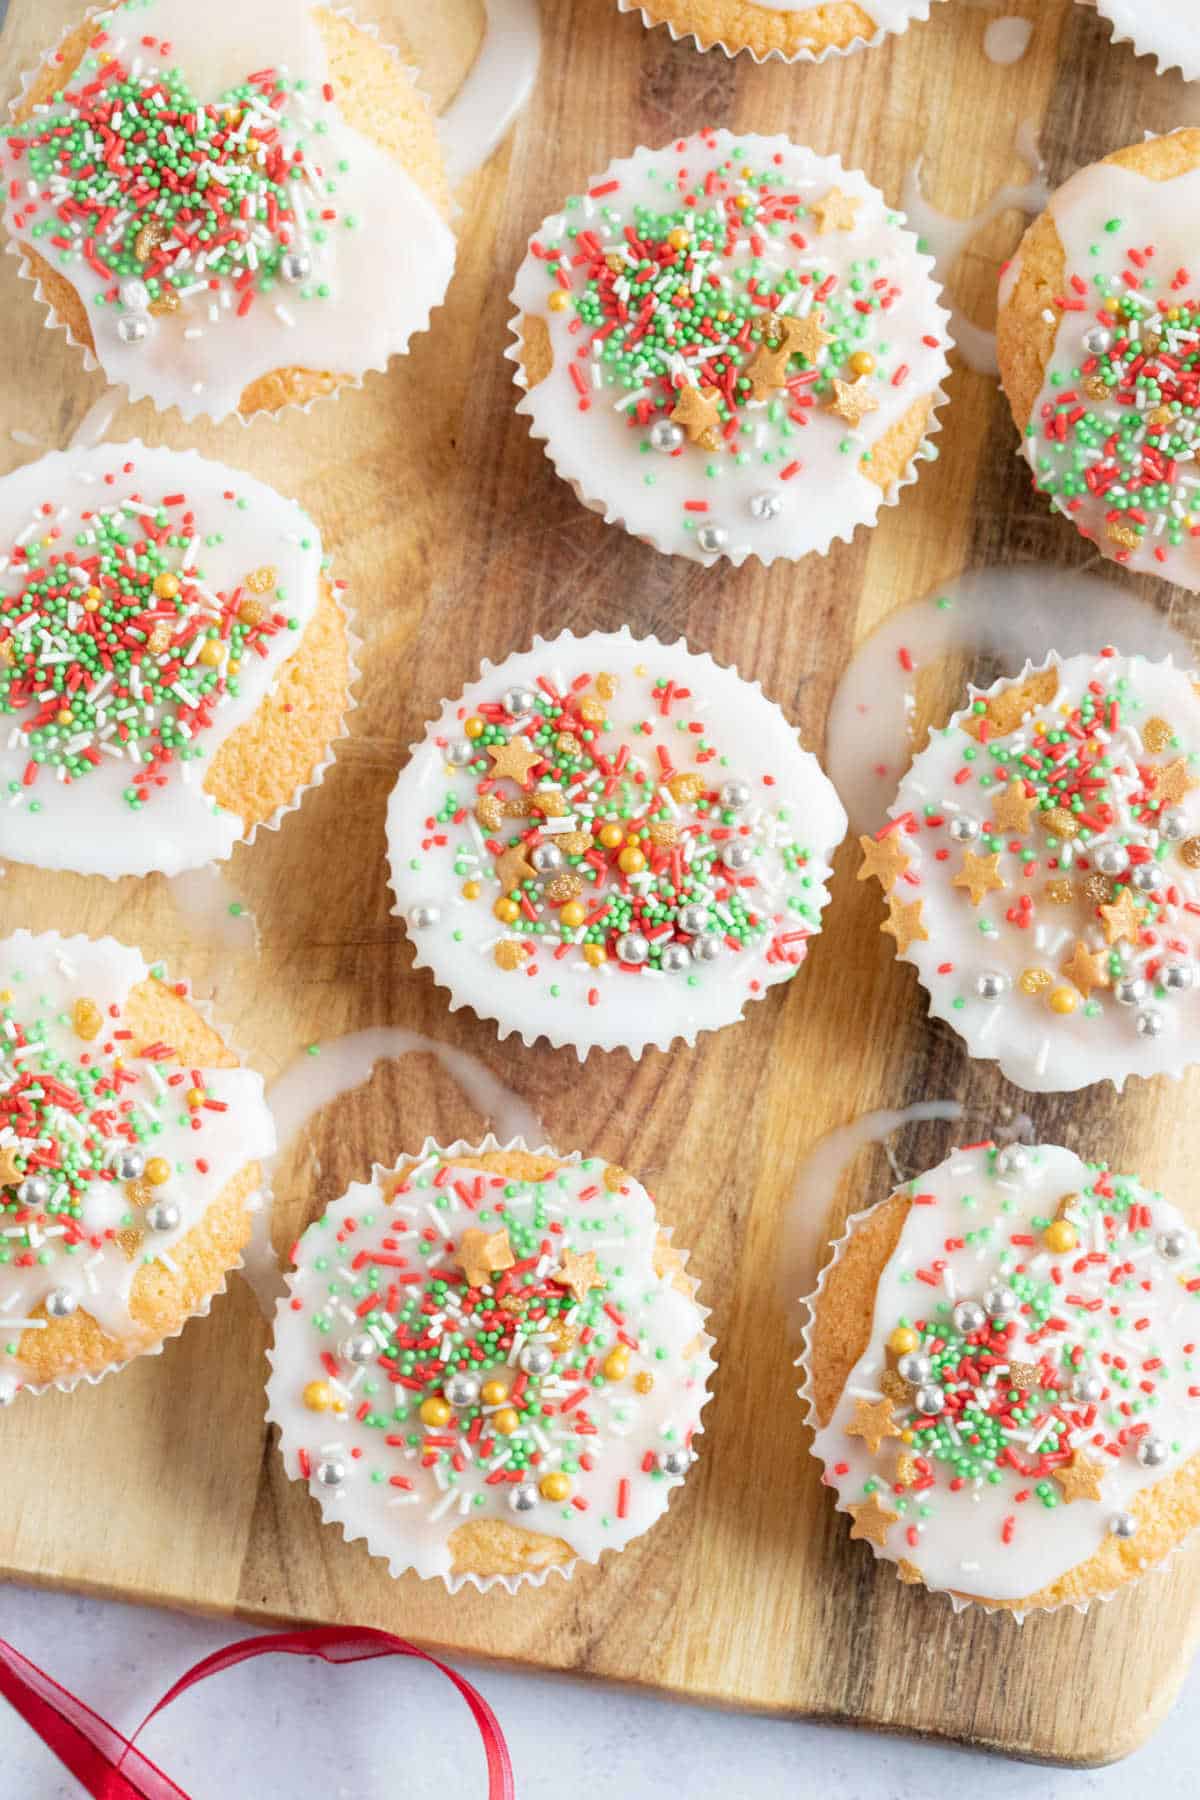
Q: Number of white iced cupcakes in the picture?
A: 11